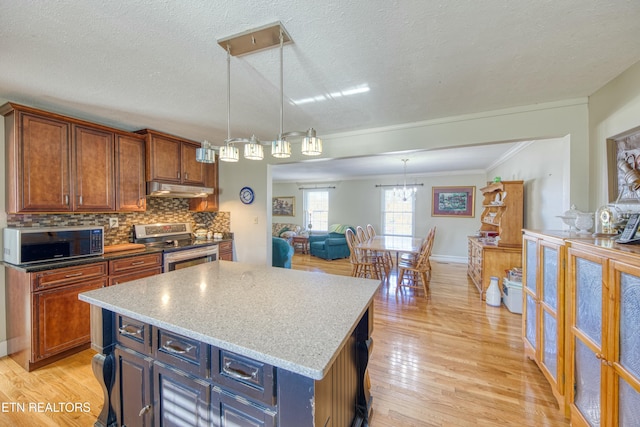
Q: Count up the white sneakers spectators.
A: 0